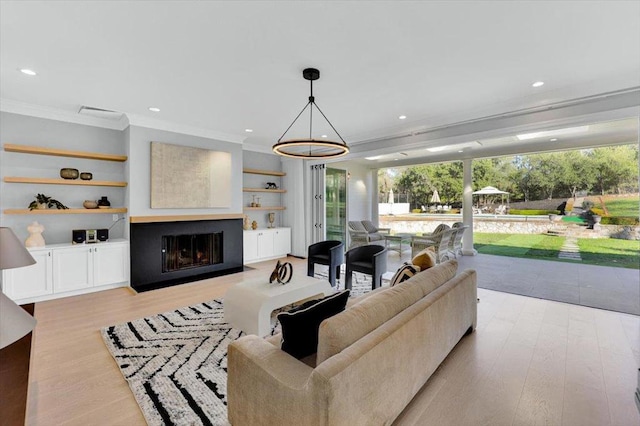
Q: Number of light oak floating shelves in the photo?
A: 6